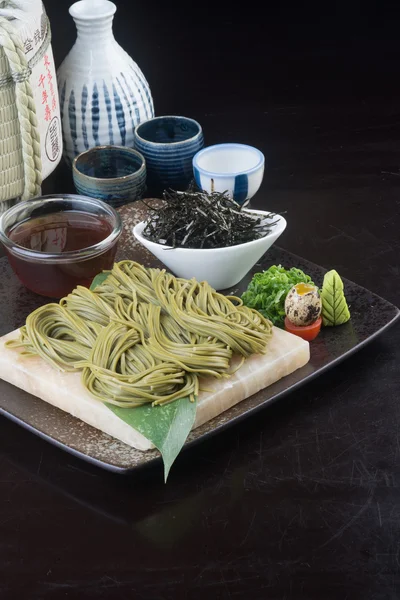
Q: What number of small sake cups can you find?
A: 3